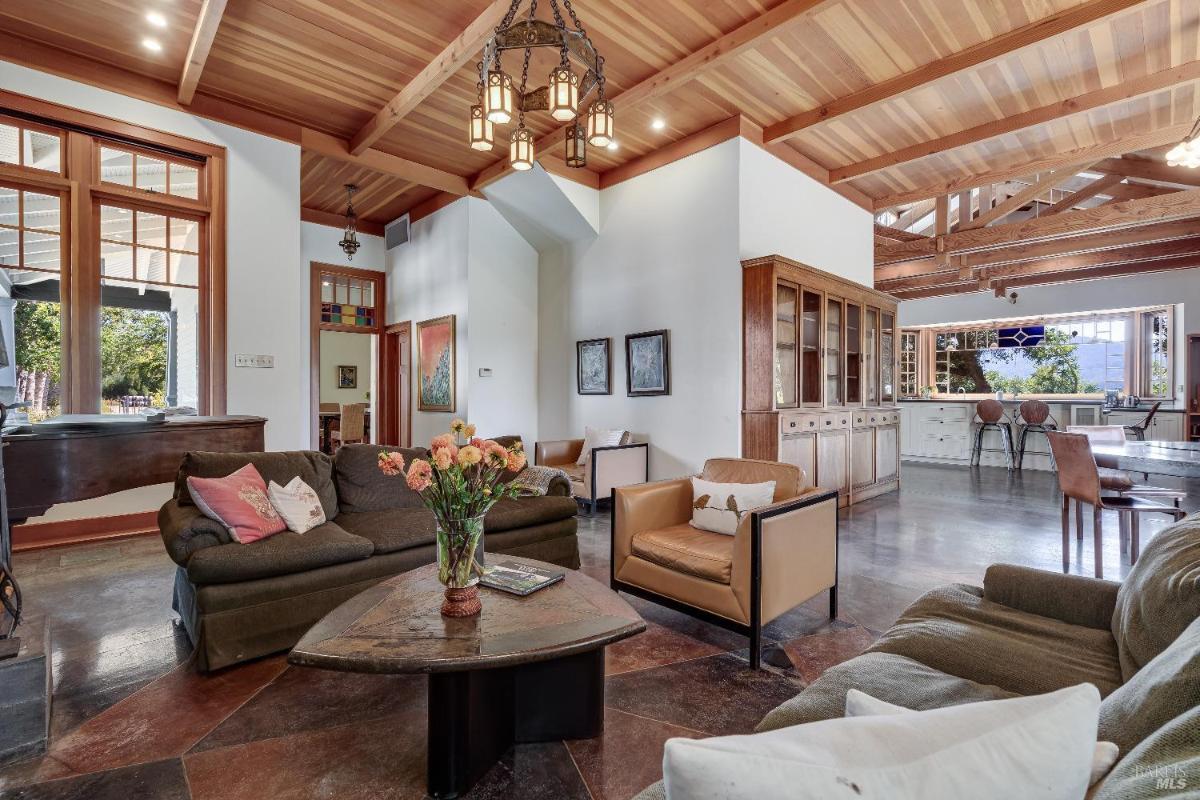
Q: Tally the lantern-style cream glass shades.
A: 6